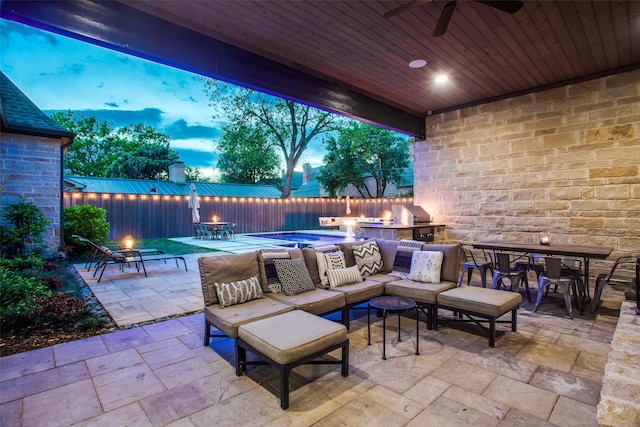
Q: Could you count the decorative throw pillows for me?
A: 6